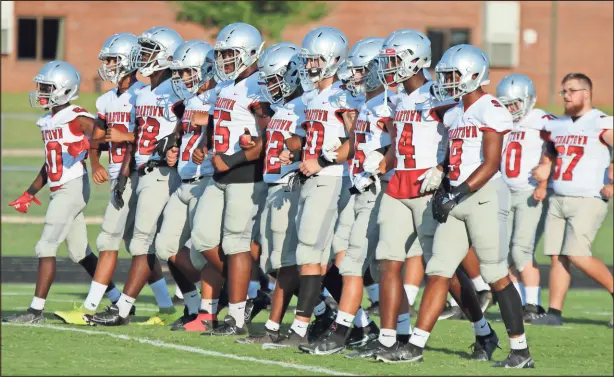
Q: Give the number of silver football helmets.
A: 11